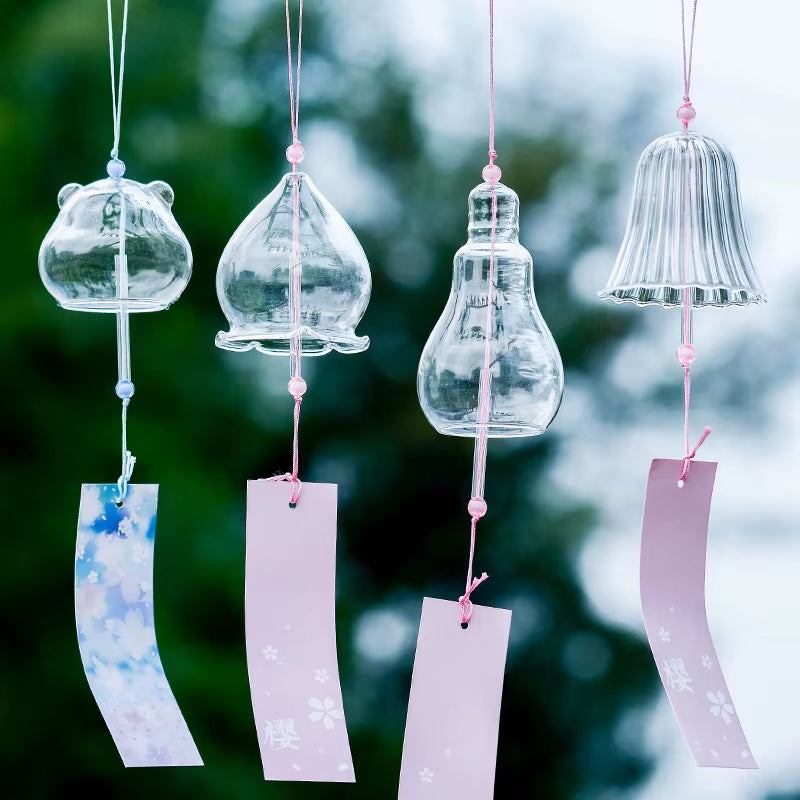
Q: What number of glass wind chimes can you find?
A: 4